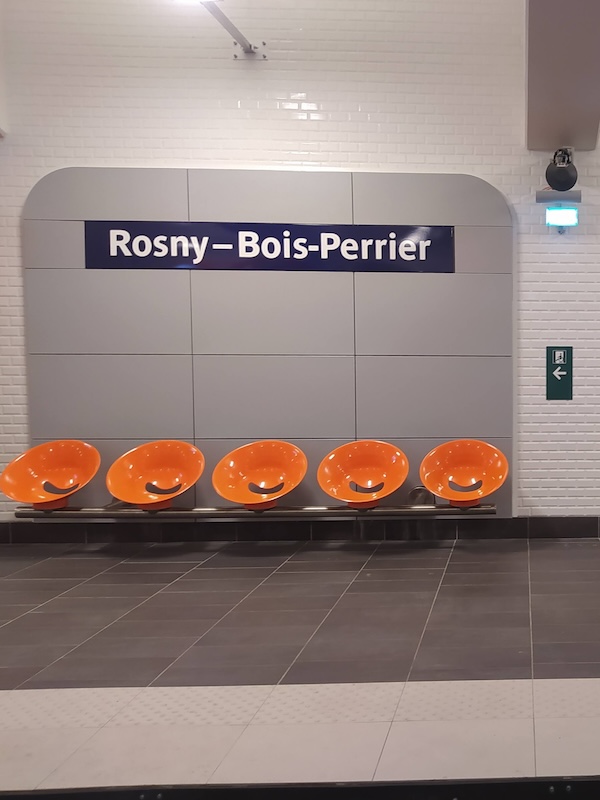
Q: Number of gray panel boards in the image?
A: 14